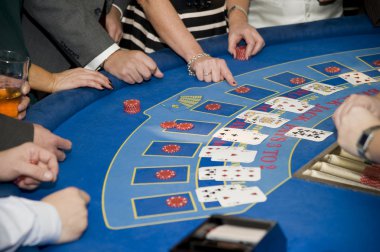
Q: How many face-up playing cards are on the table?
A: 15